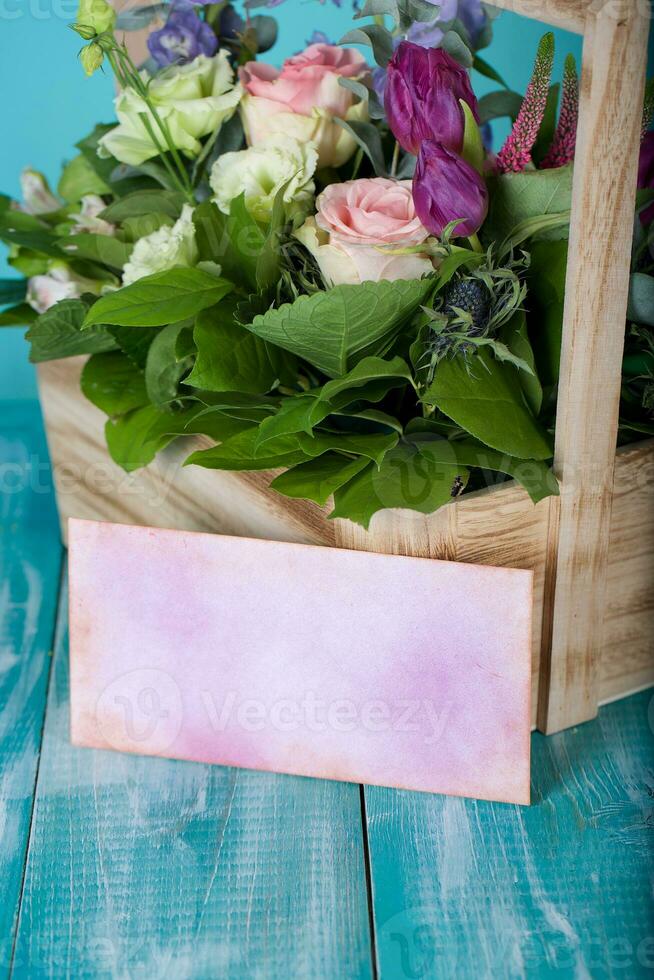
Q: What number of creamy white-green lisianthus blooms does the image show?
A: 3